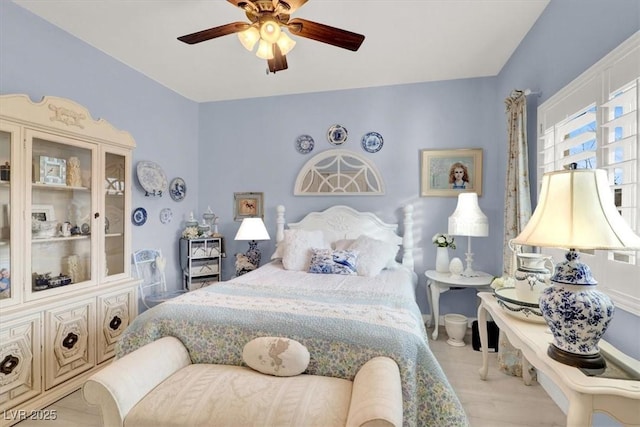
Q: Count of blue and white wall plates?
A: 7